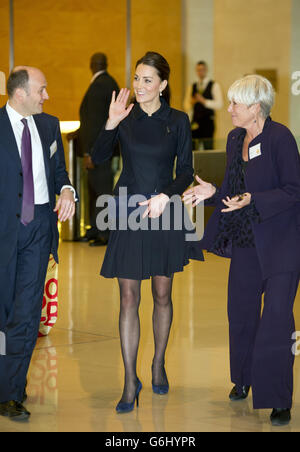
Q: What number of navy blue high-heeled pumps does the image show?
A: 2